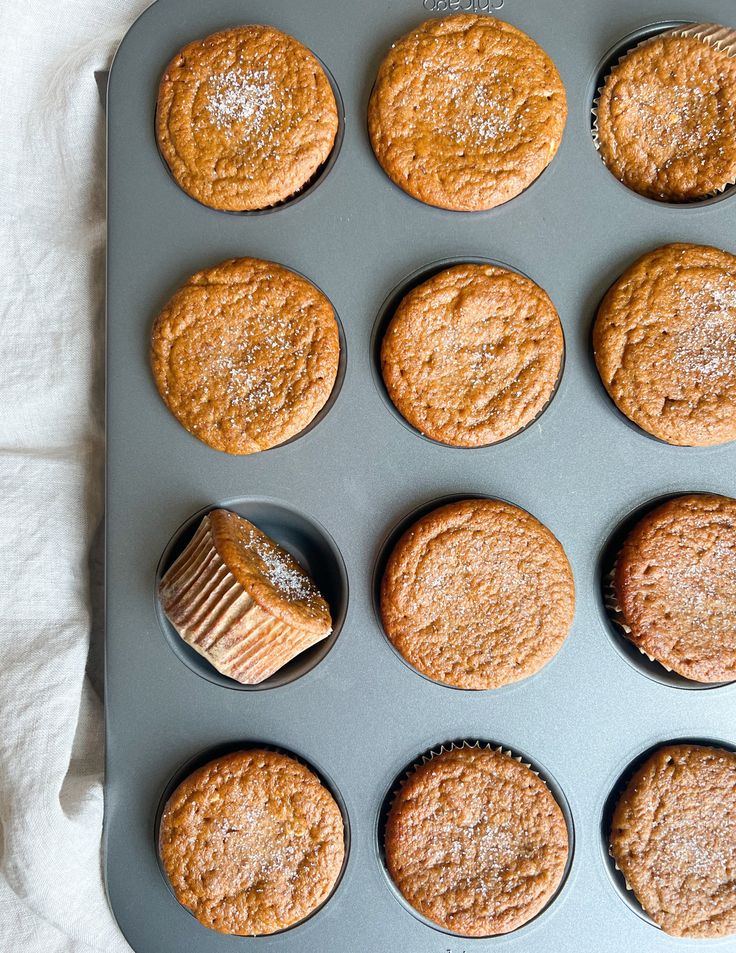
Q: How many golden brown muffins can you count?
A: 12